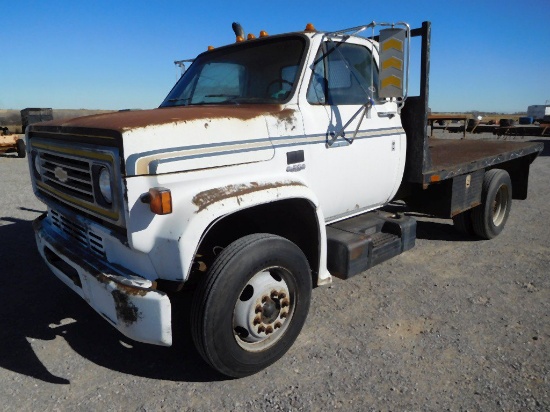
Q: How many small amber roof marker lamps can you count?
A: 5